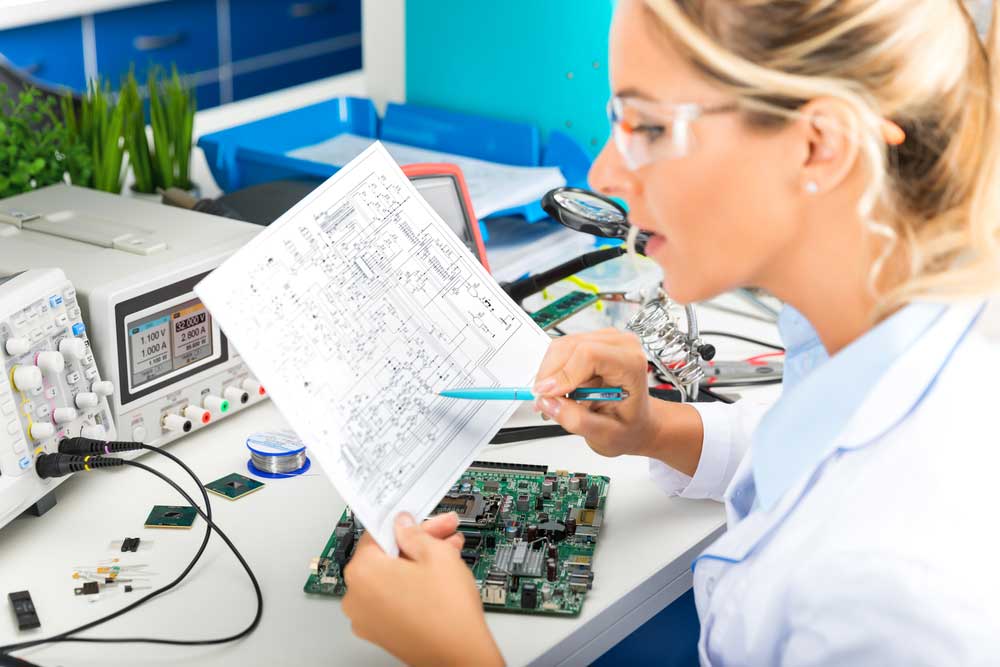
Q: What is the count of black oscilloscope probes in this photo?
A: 2